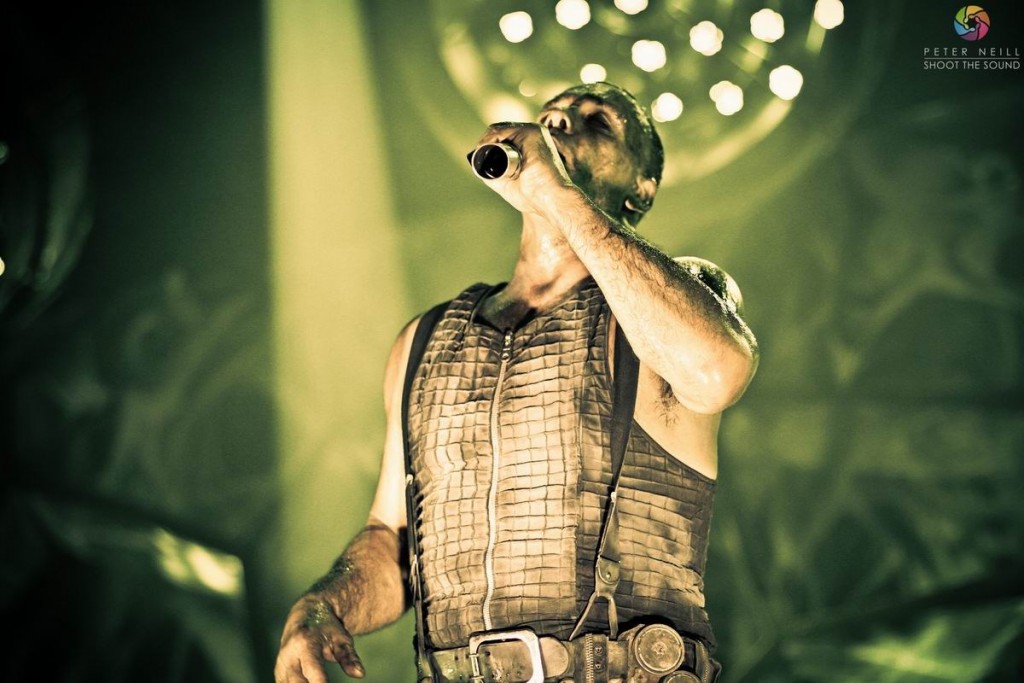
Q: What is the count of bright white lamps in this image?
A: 11